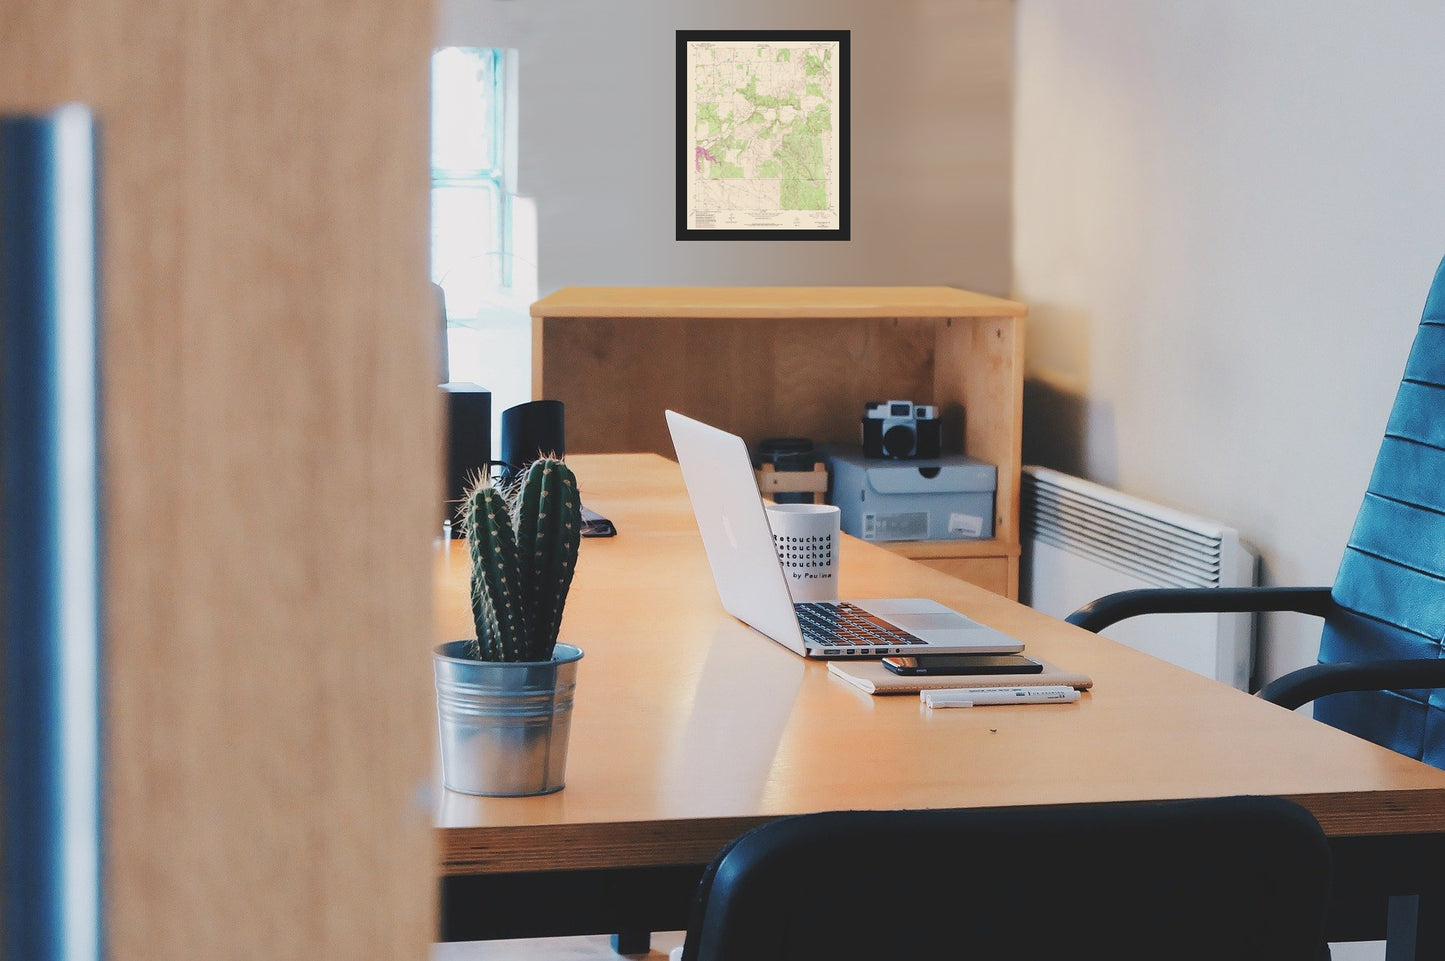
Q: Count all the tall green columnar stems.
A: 2